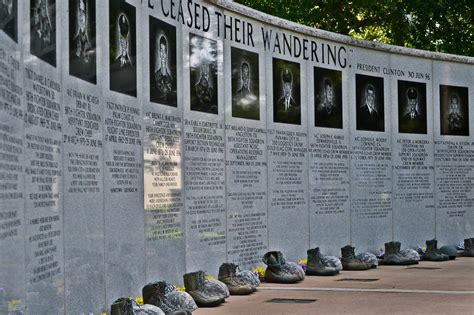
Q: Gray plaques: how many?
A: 12